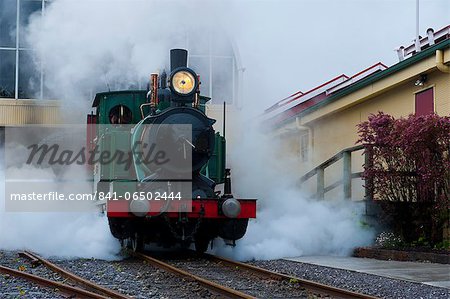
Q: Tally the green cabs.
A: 1